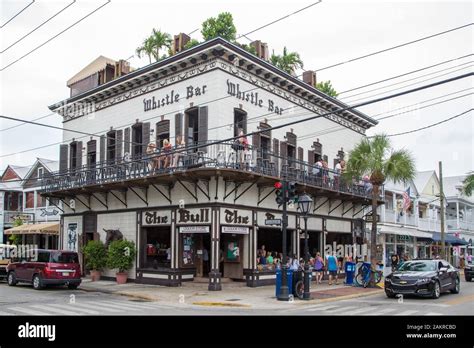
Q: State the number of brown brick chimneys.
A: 4